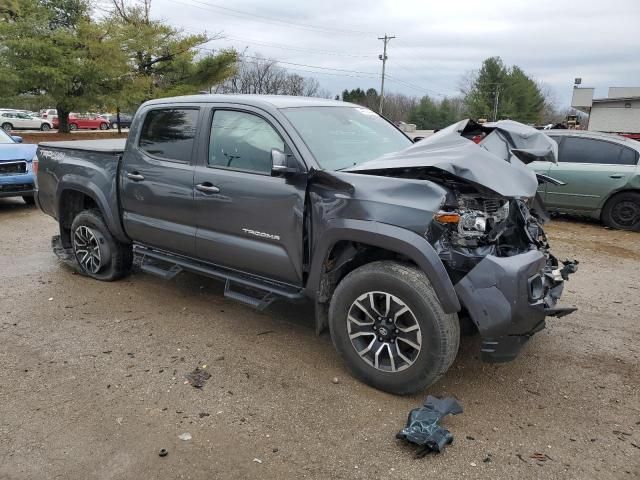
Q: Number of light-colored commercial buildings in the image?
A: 1